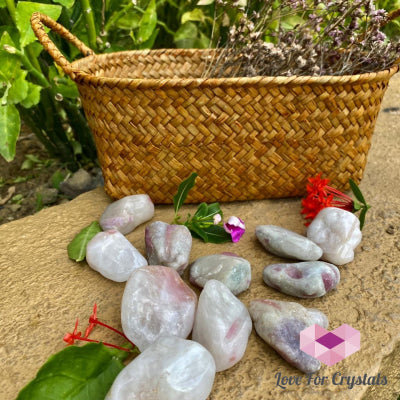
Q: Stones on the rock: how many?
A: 11